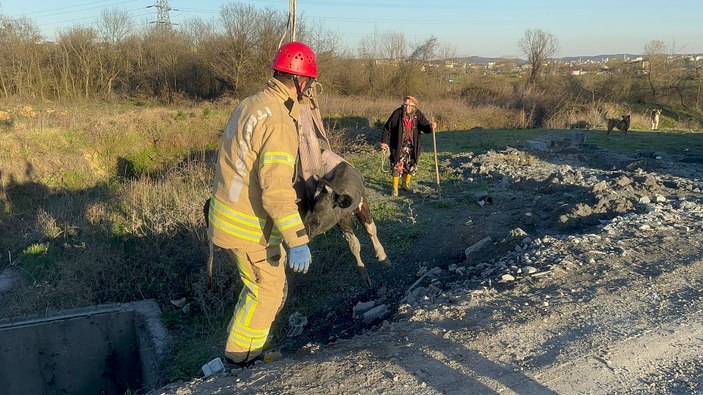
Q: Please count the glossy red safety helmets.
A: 1